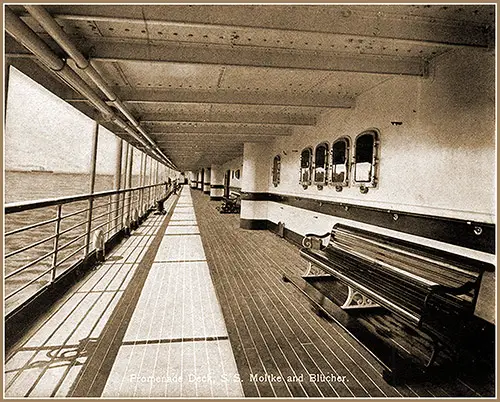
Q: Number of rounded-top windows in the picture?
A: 5